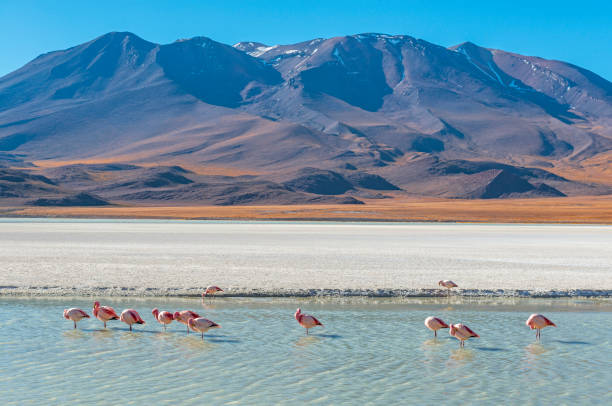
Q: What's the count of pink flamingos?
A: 12